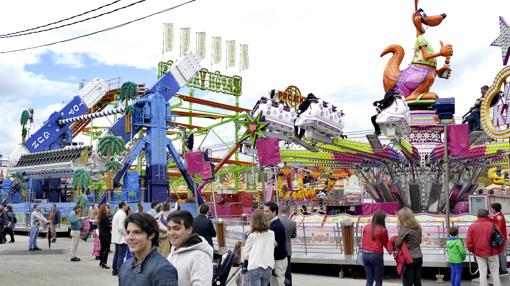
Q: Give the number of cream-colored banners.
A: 6